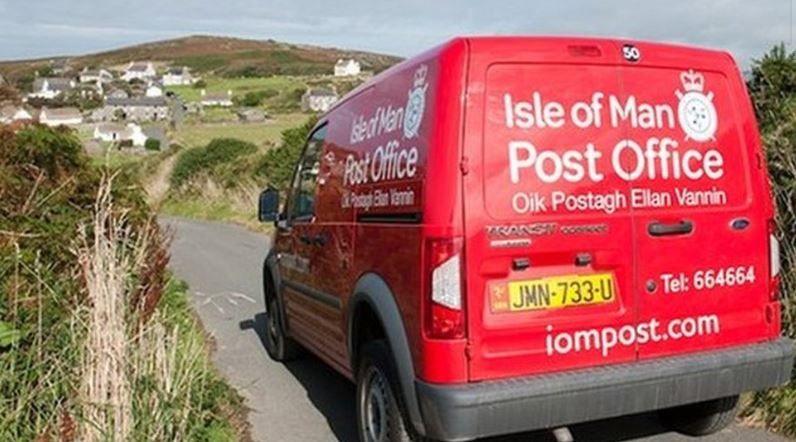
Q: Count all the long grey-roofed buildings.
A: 1